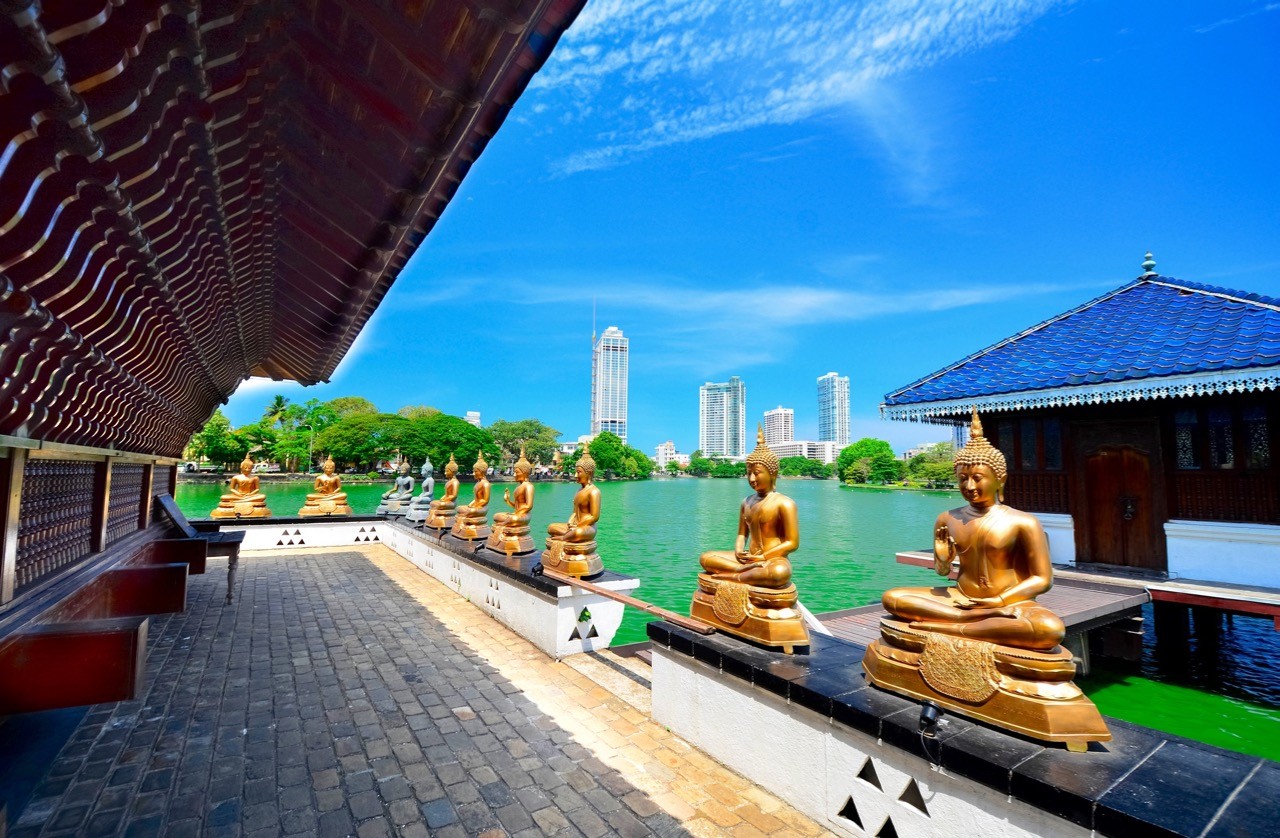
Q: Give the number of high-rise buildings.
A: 4